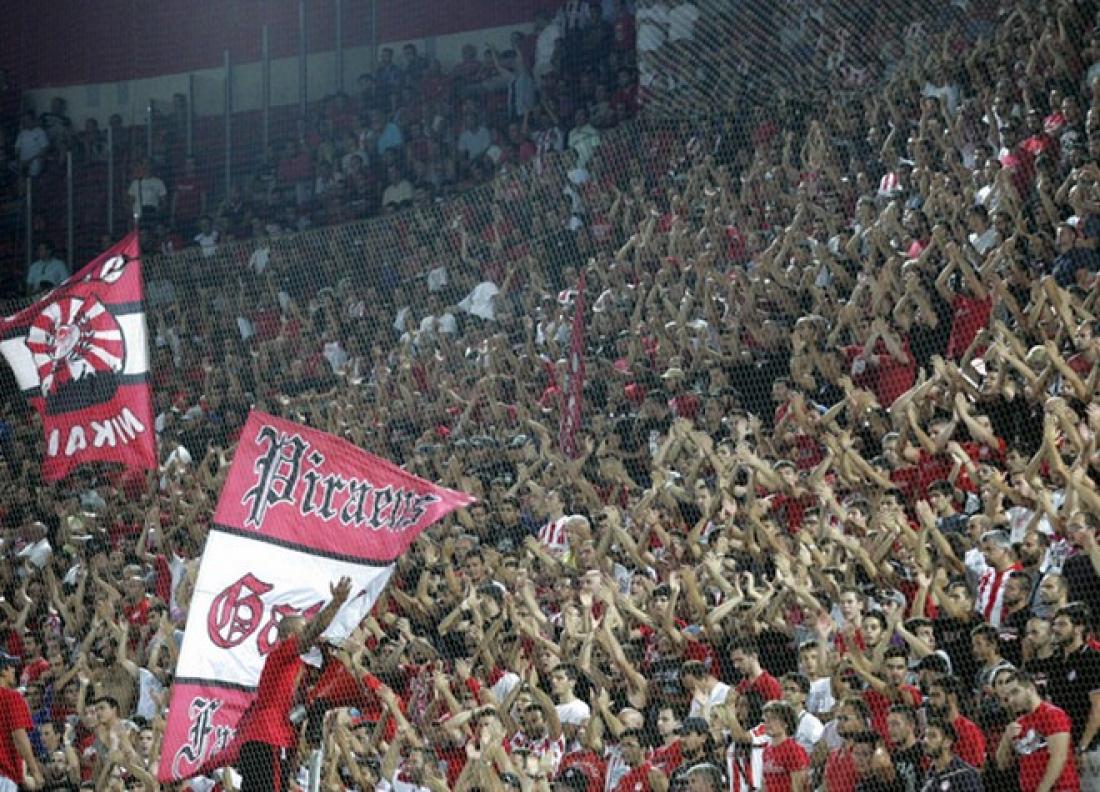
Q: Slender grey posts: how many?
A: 10